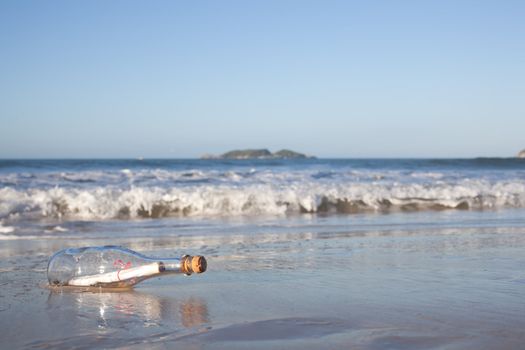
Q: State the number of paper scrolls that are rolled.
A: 1